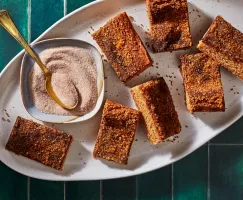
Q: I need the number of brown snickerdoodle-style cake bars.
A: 7